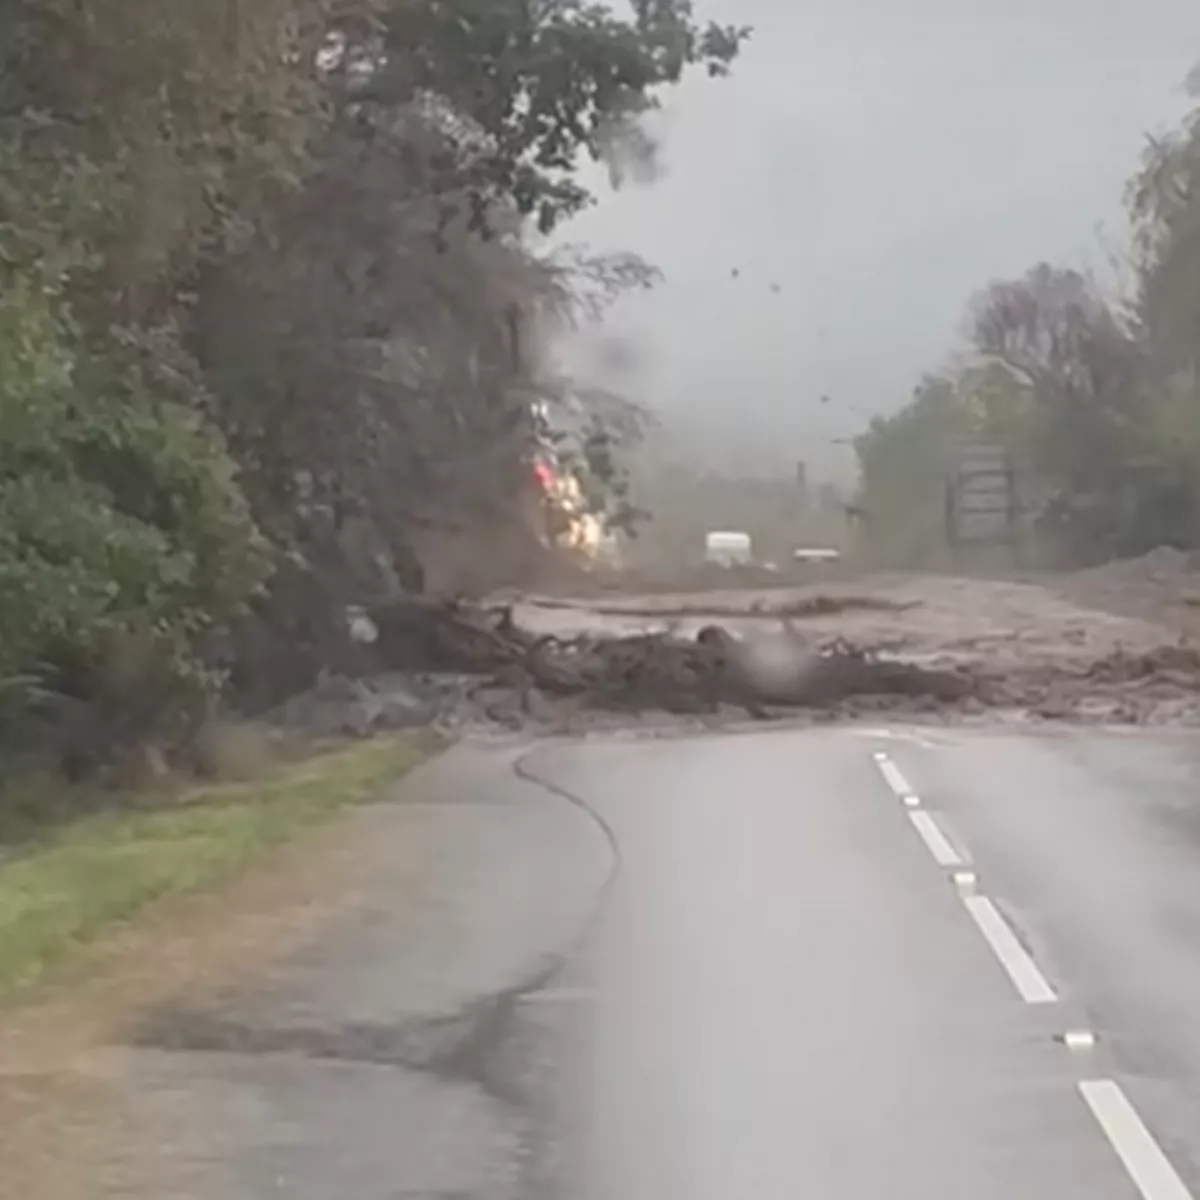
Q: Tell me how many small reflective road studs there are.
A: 4